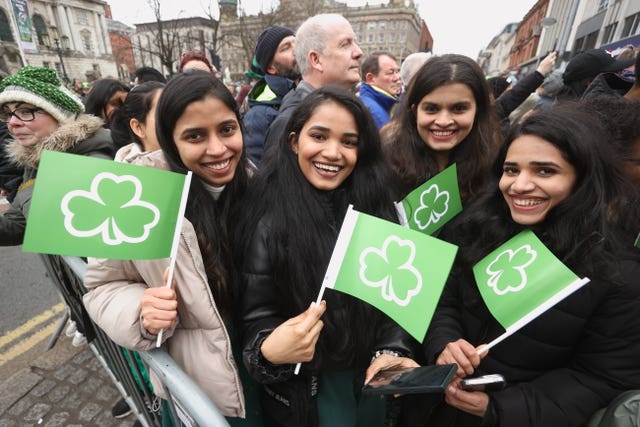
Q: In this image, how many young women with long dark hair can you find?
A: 4